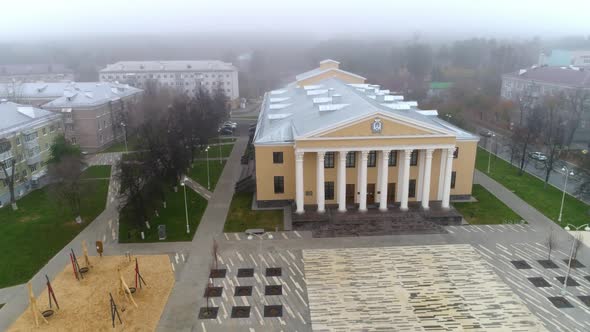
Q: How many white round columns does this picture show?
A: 8